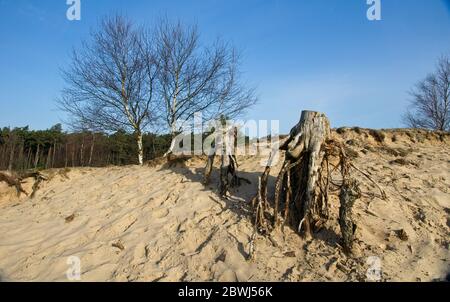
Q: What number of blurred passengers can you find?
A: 0